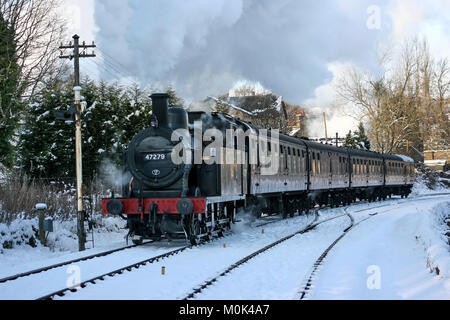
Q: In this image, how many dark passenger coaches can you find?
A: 4